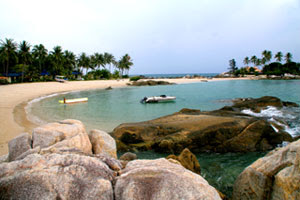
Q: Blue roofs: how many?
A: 3